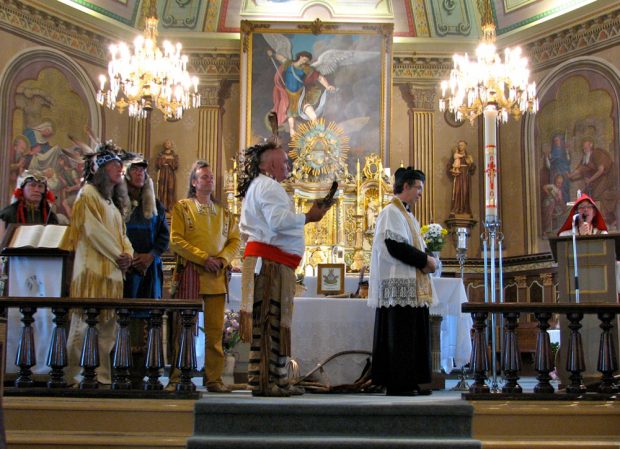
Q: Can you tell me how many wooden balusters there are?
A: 11